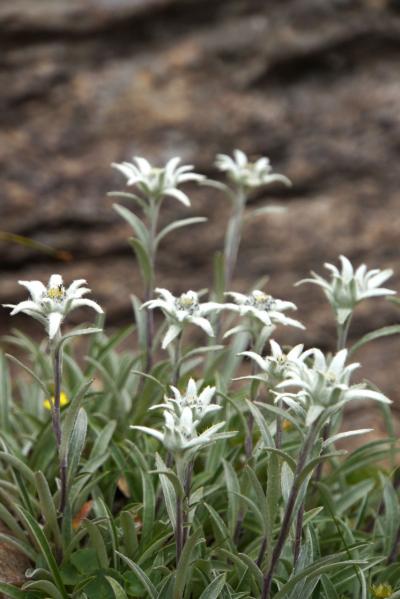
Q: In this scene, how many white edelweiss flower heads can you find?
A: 10